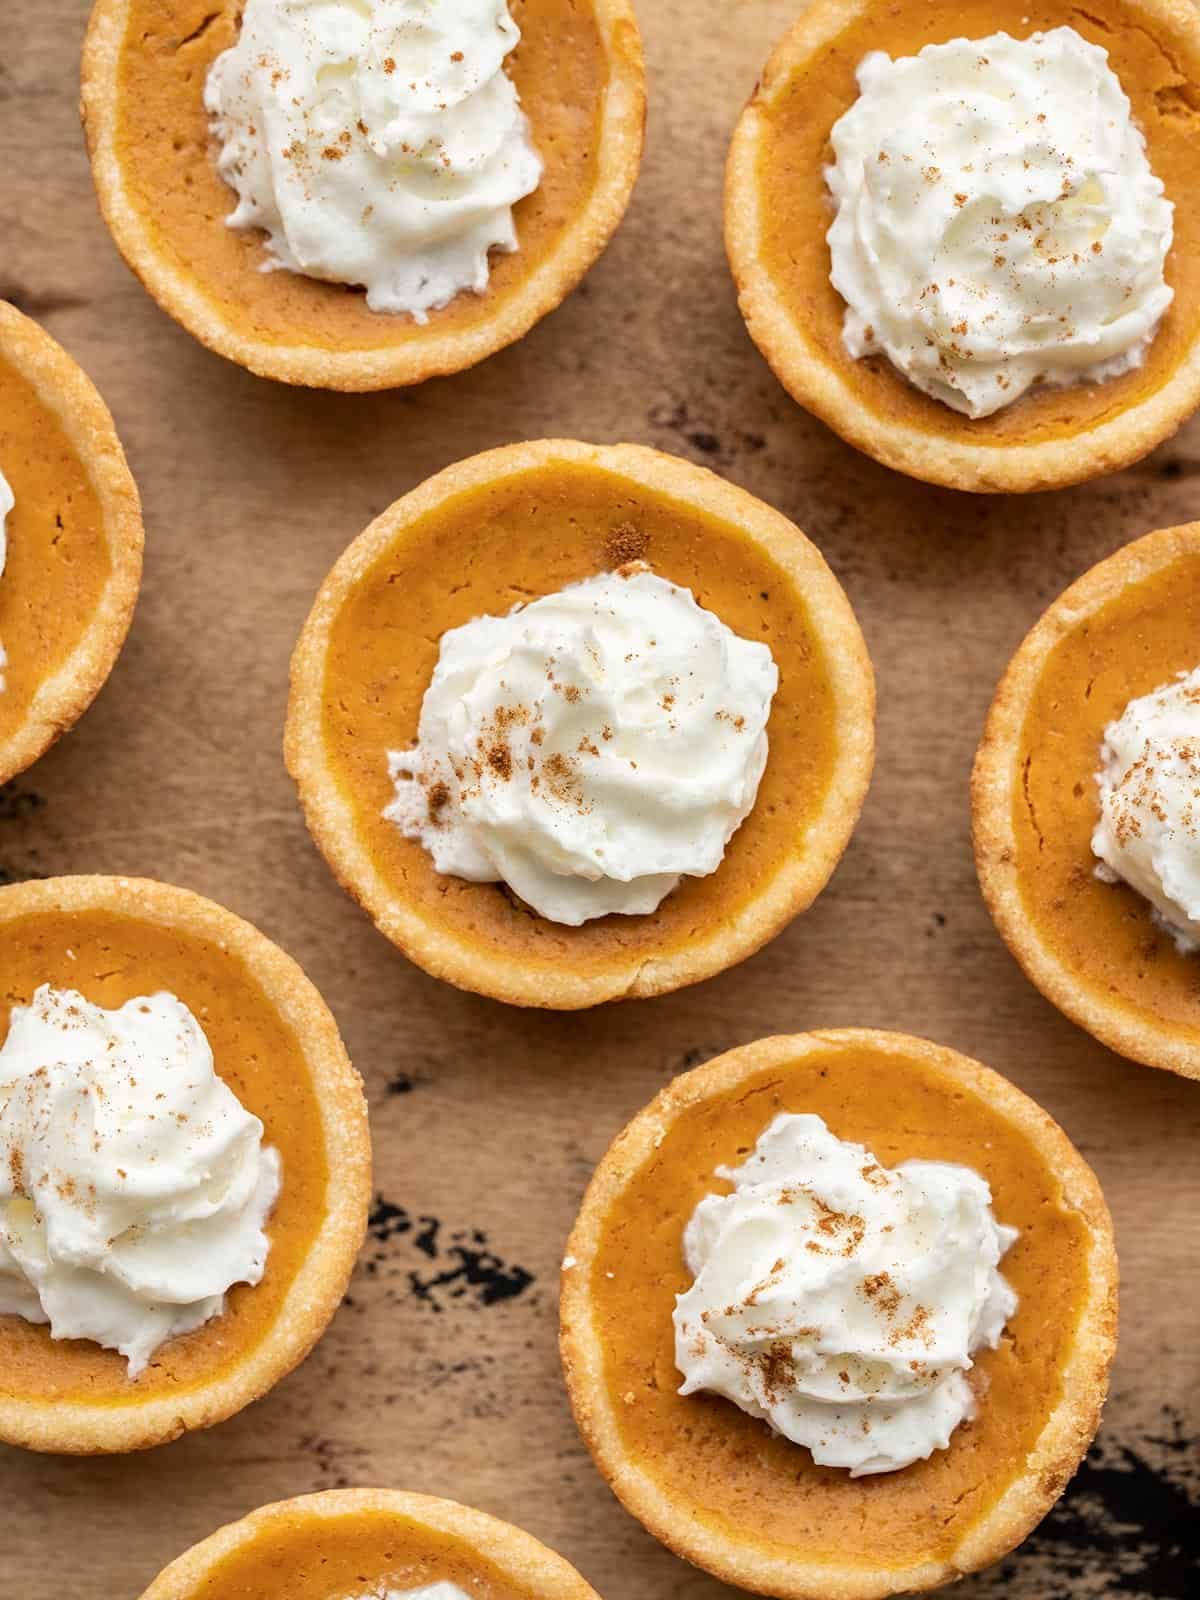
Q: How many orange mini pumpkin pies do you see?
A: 8